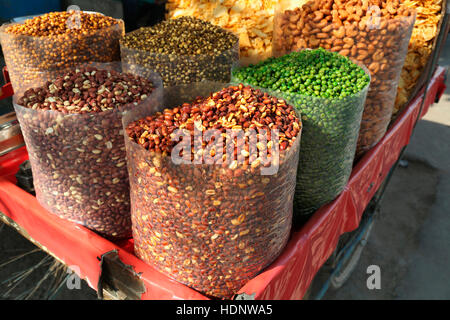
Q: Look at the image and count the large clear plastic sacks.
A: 6